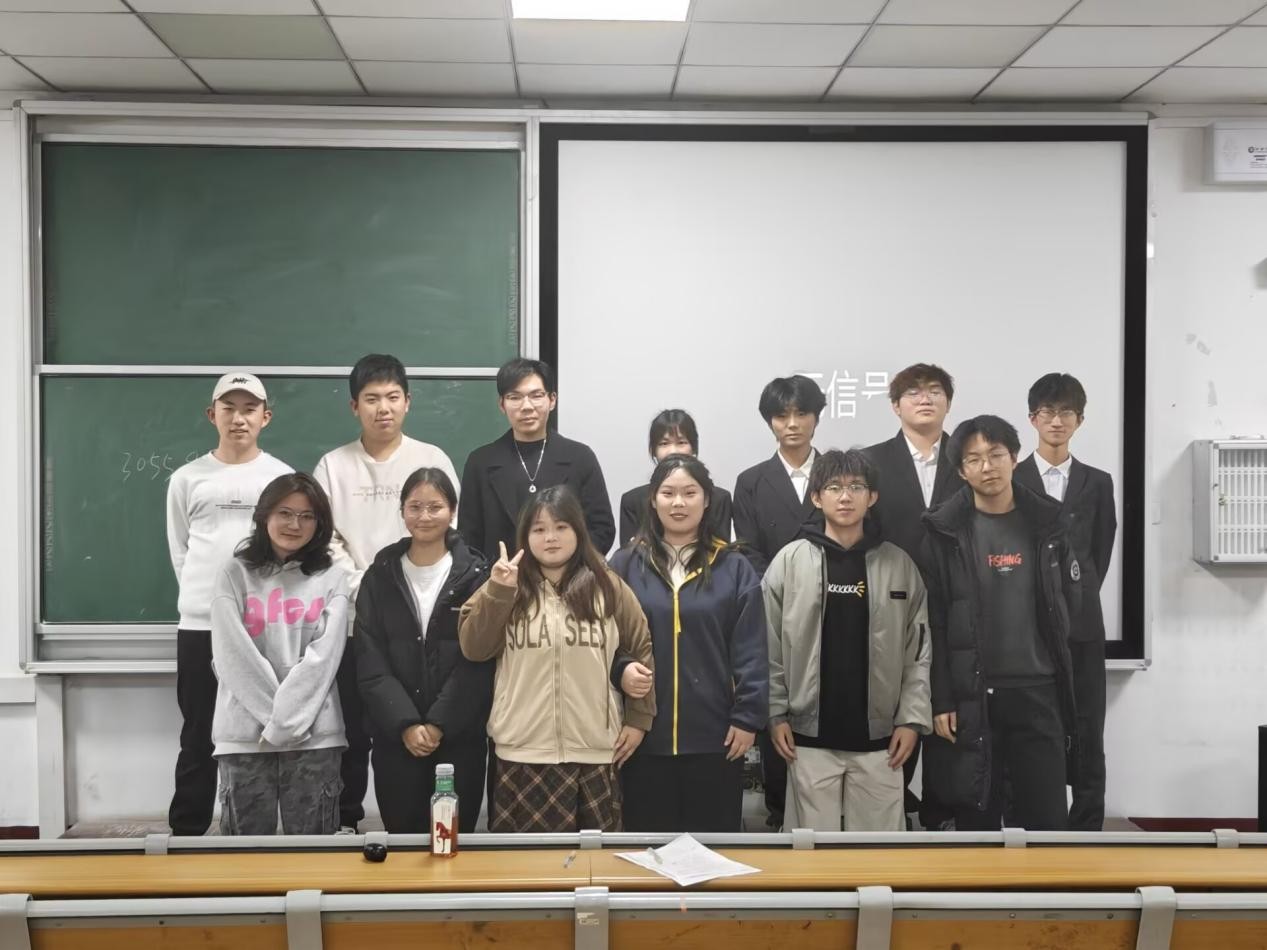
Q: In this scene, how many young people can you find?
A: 13